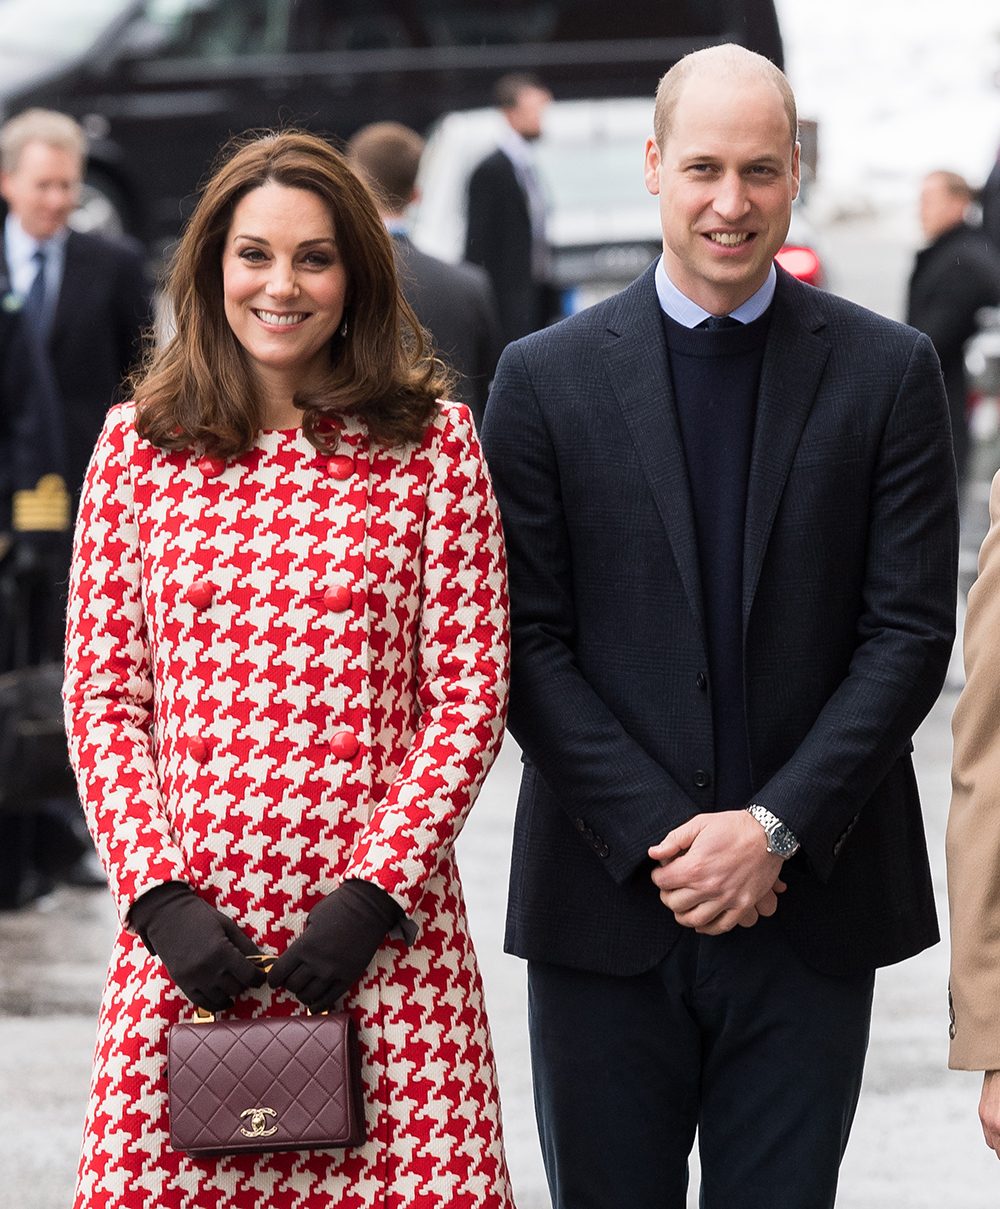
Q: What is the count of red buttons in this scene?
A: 6